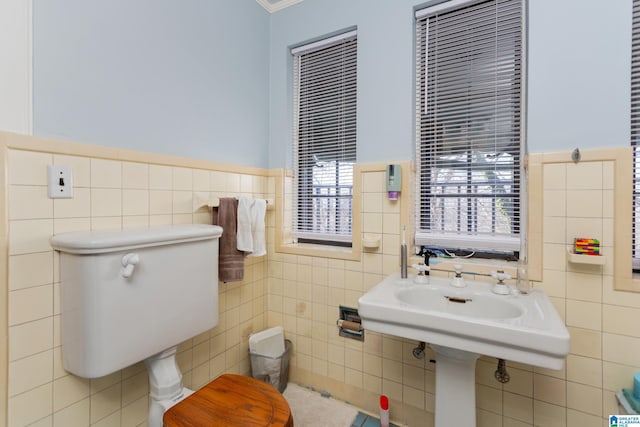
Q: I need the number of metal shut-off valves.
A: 2